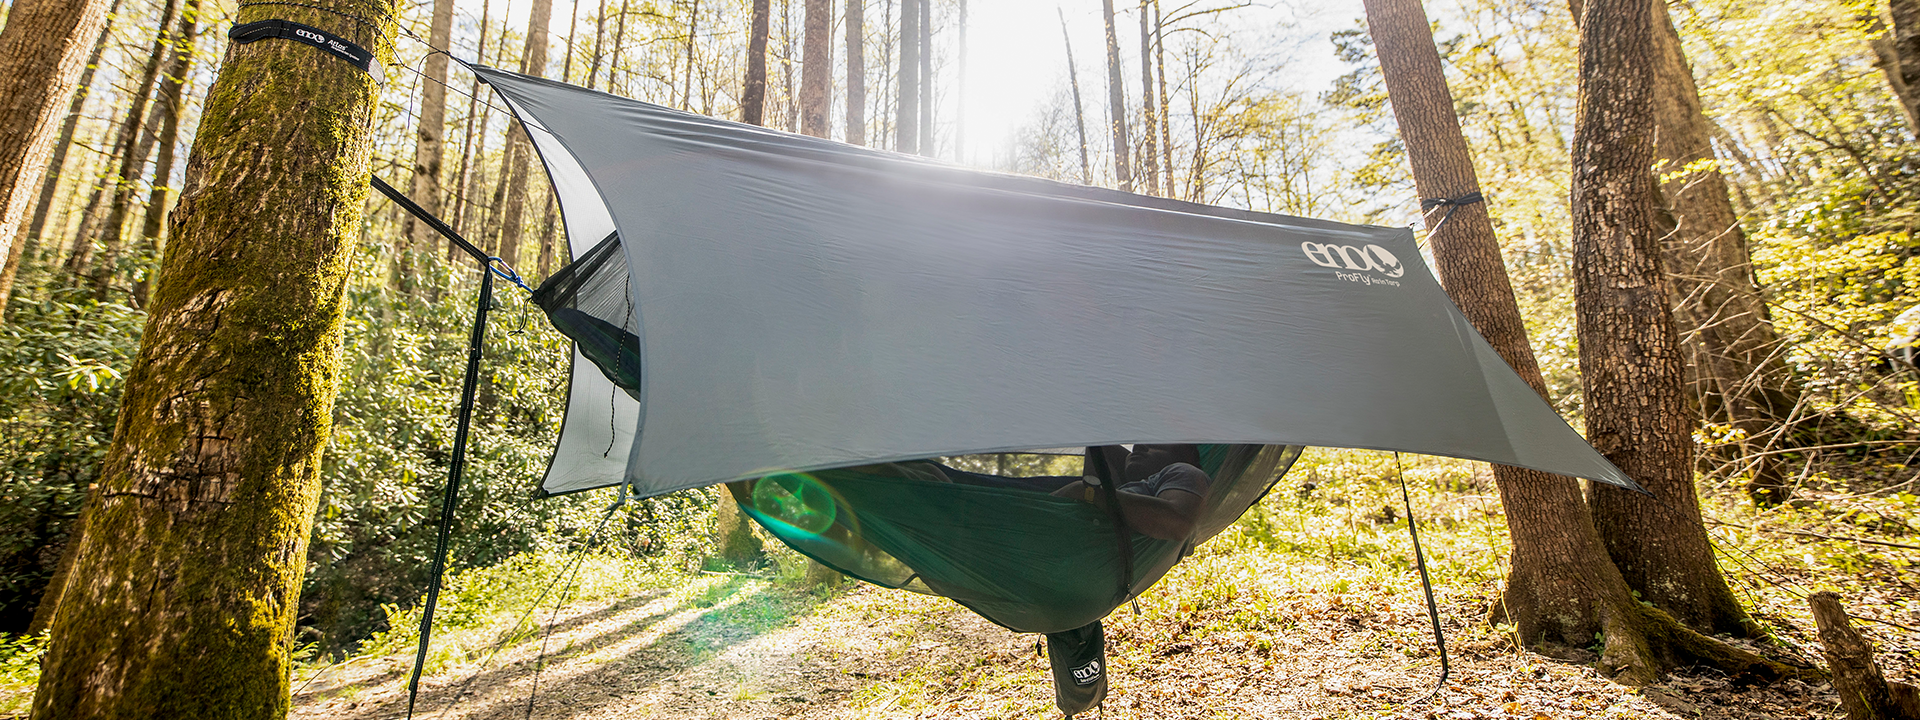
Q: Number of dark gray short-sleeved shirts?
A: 1